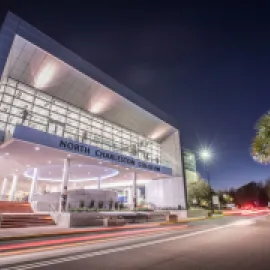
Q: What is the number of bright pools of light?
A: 3